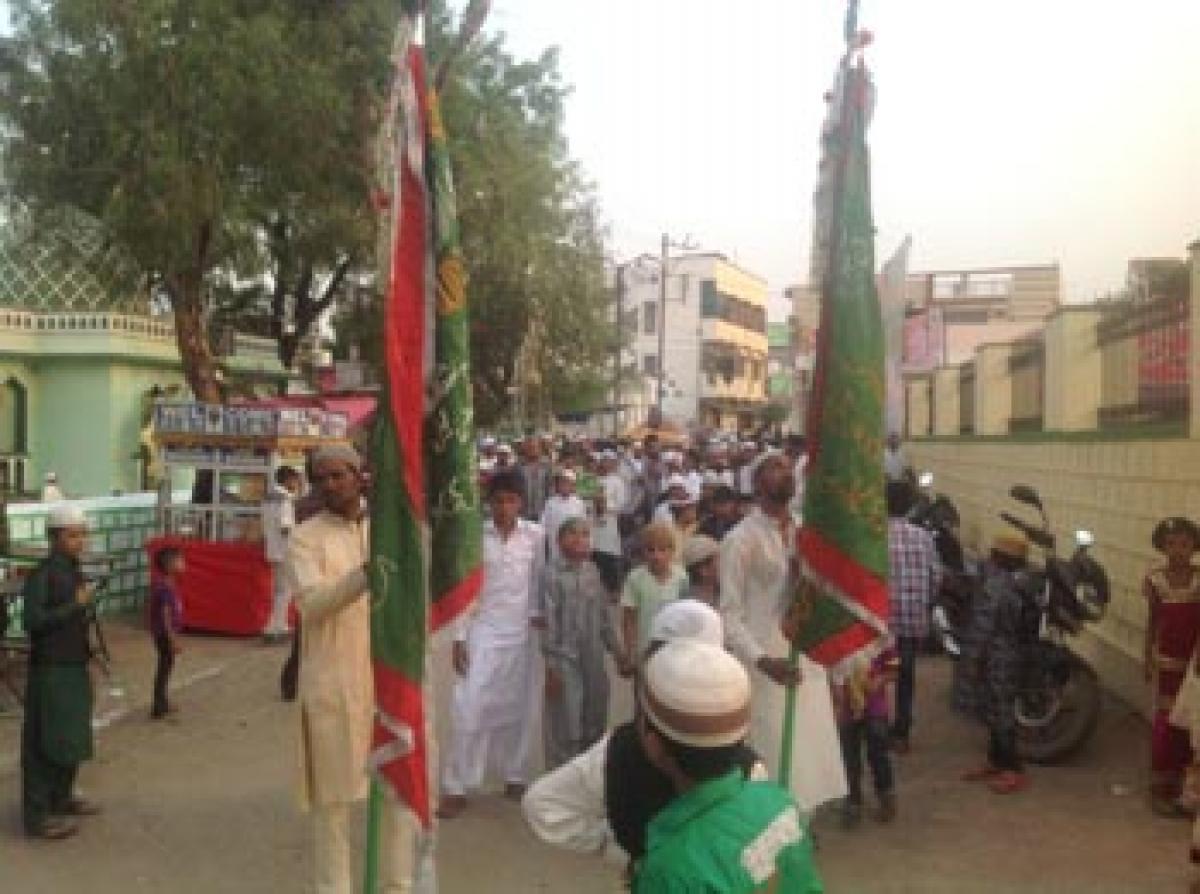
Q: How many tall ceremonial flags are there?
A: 2